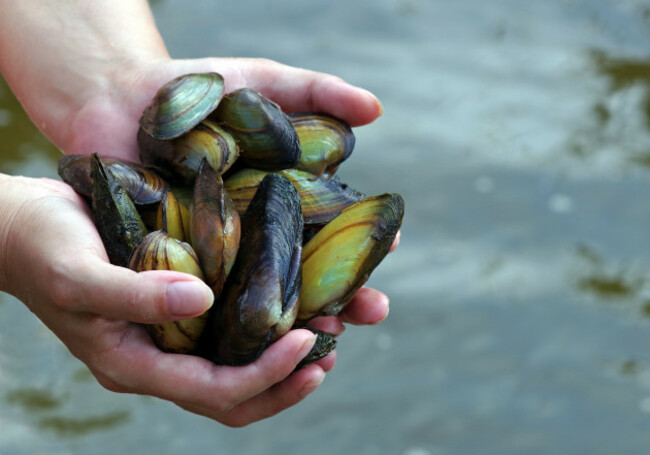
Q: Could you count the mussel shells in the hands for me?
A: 13